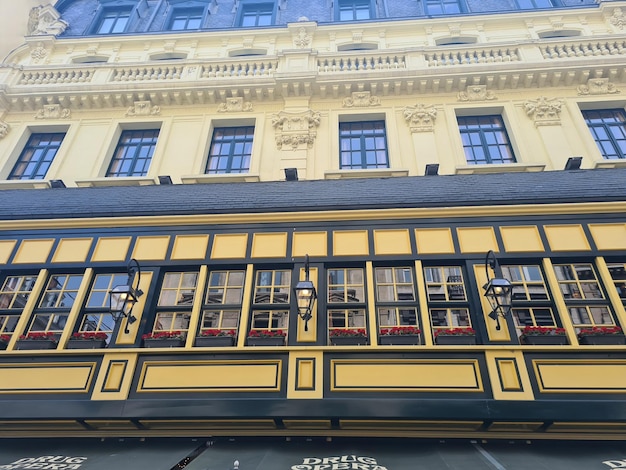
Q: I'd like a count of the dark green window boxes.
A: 11